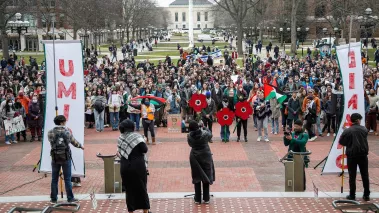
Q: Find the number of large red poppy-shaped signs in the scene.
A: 3